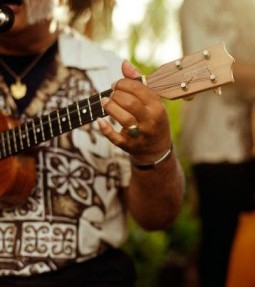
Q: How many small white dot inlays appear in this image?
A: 4